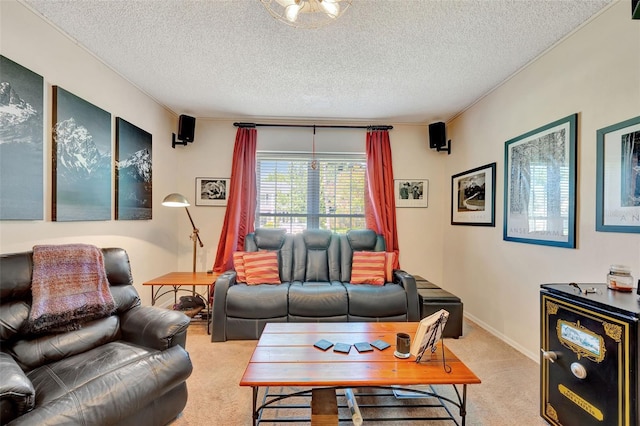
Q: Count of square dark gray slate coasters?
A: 4